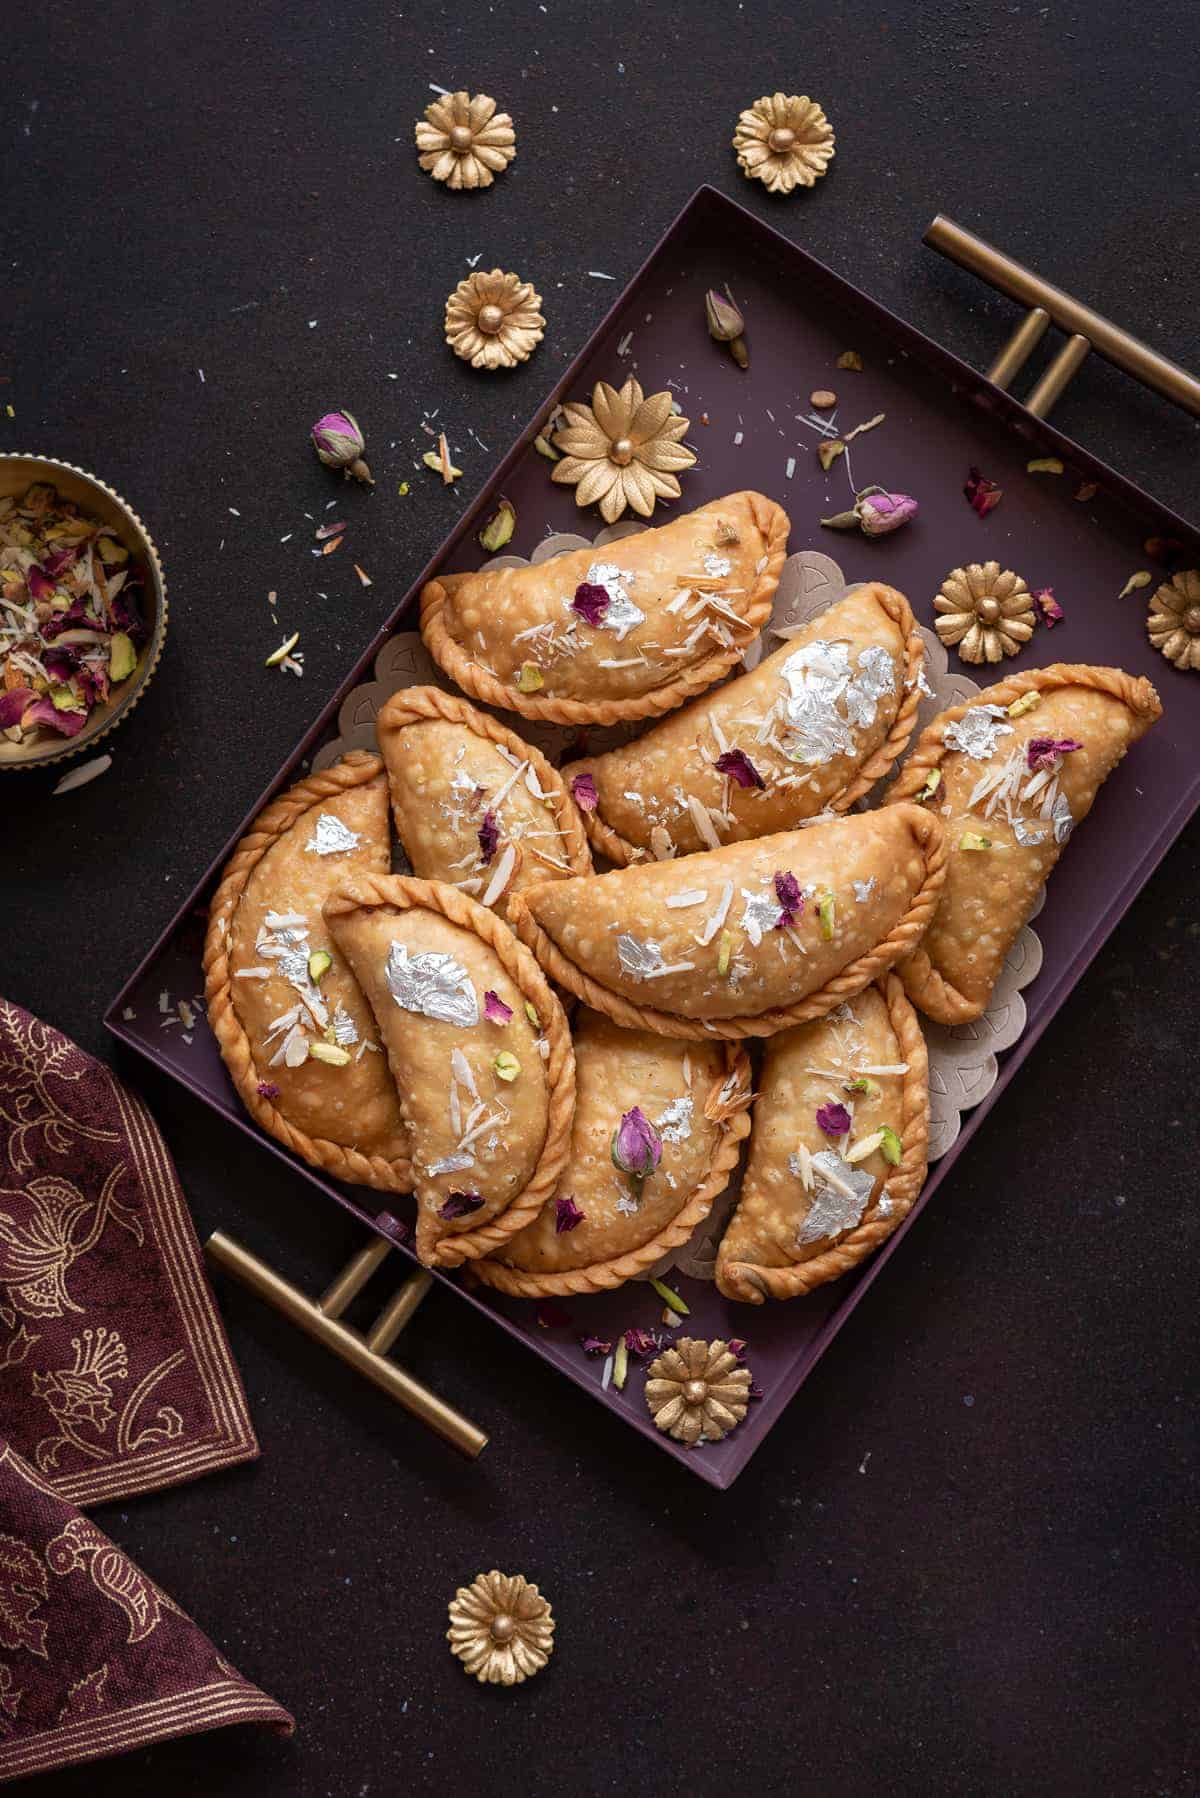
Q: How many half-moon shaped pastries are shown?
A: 9